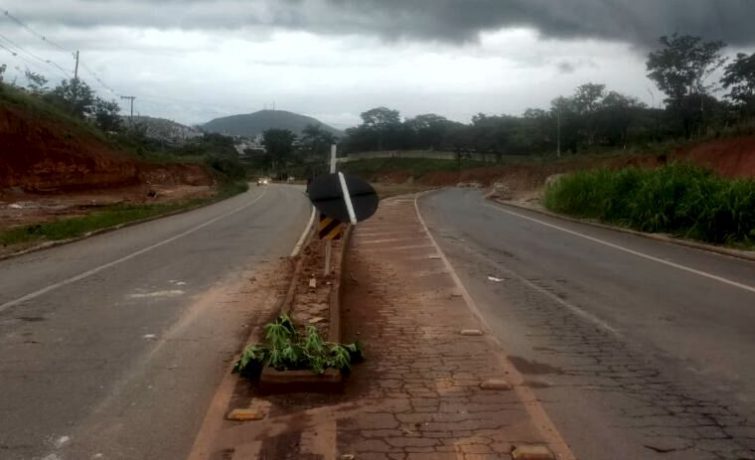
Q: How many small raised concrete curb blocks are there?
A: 4